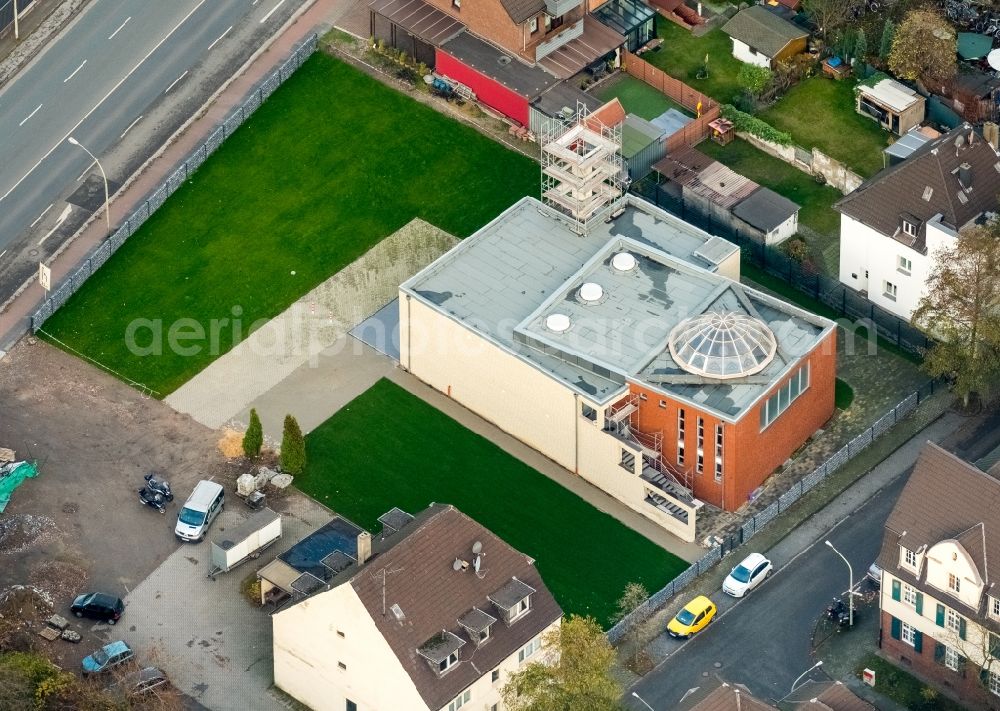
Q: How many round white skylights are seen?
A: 3